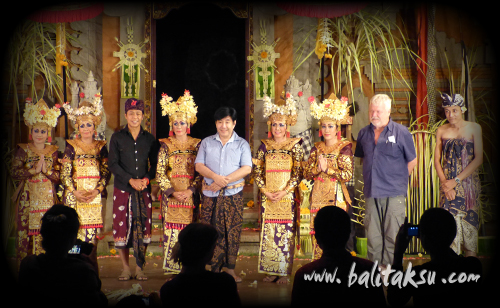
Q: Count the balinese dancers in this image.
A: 5